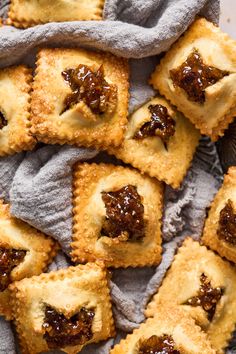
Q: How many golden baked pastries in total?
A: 11